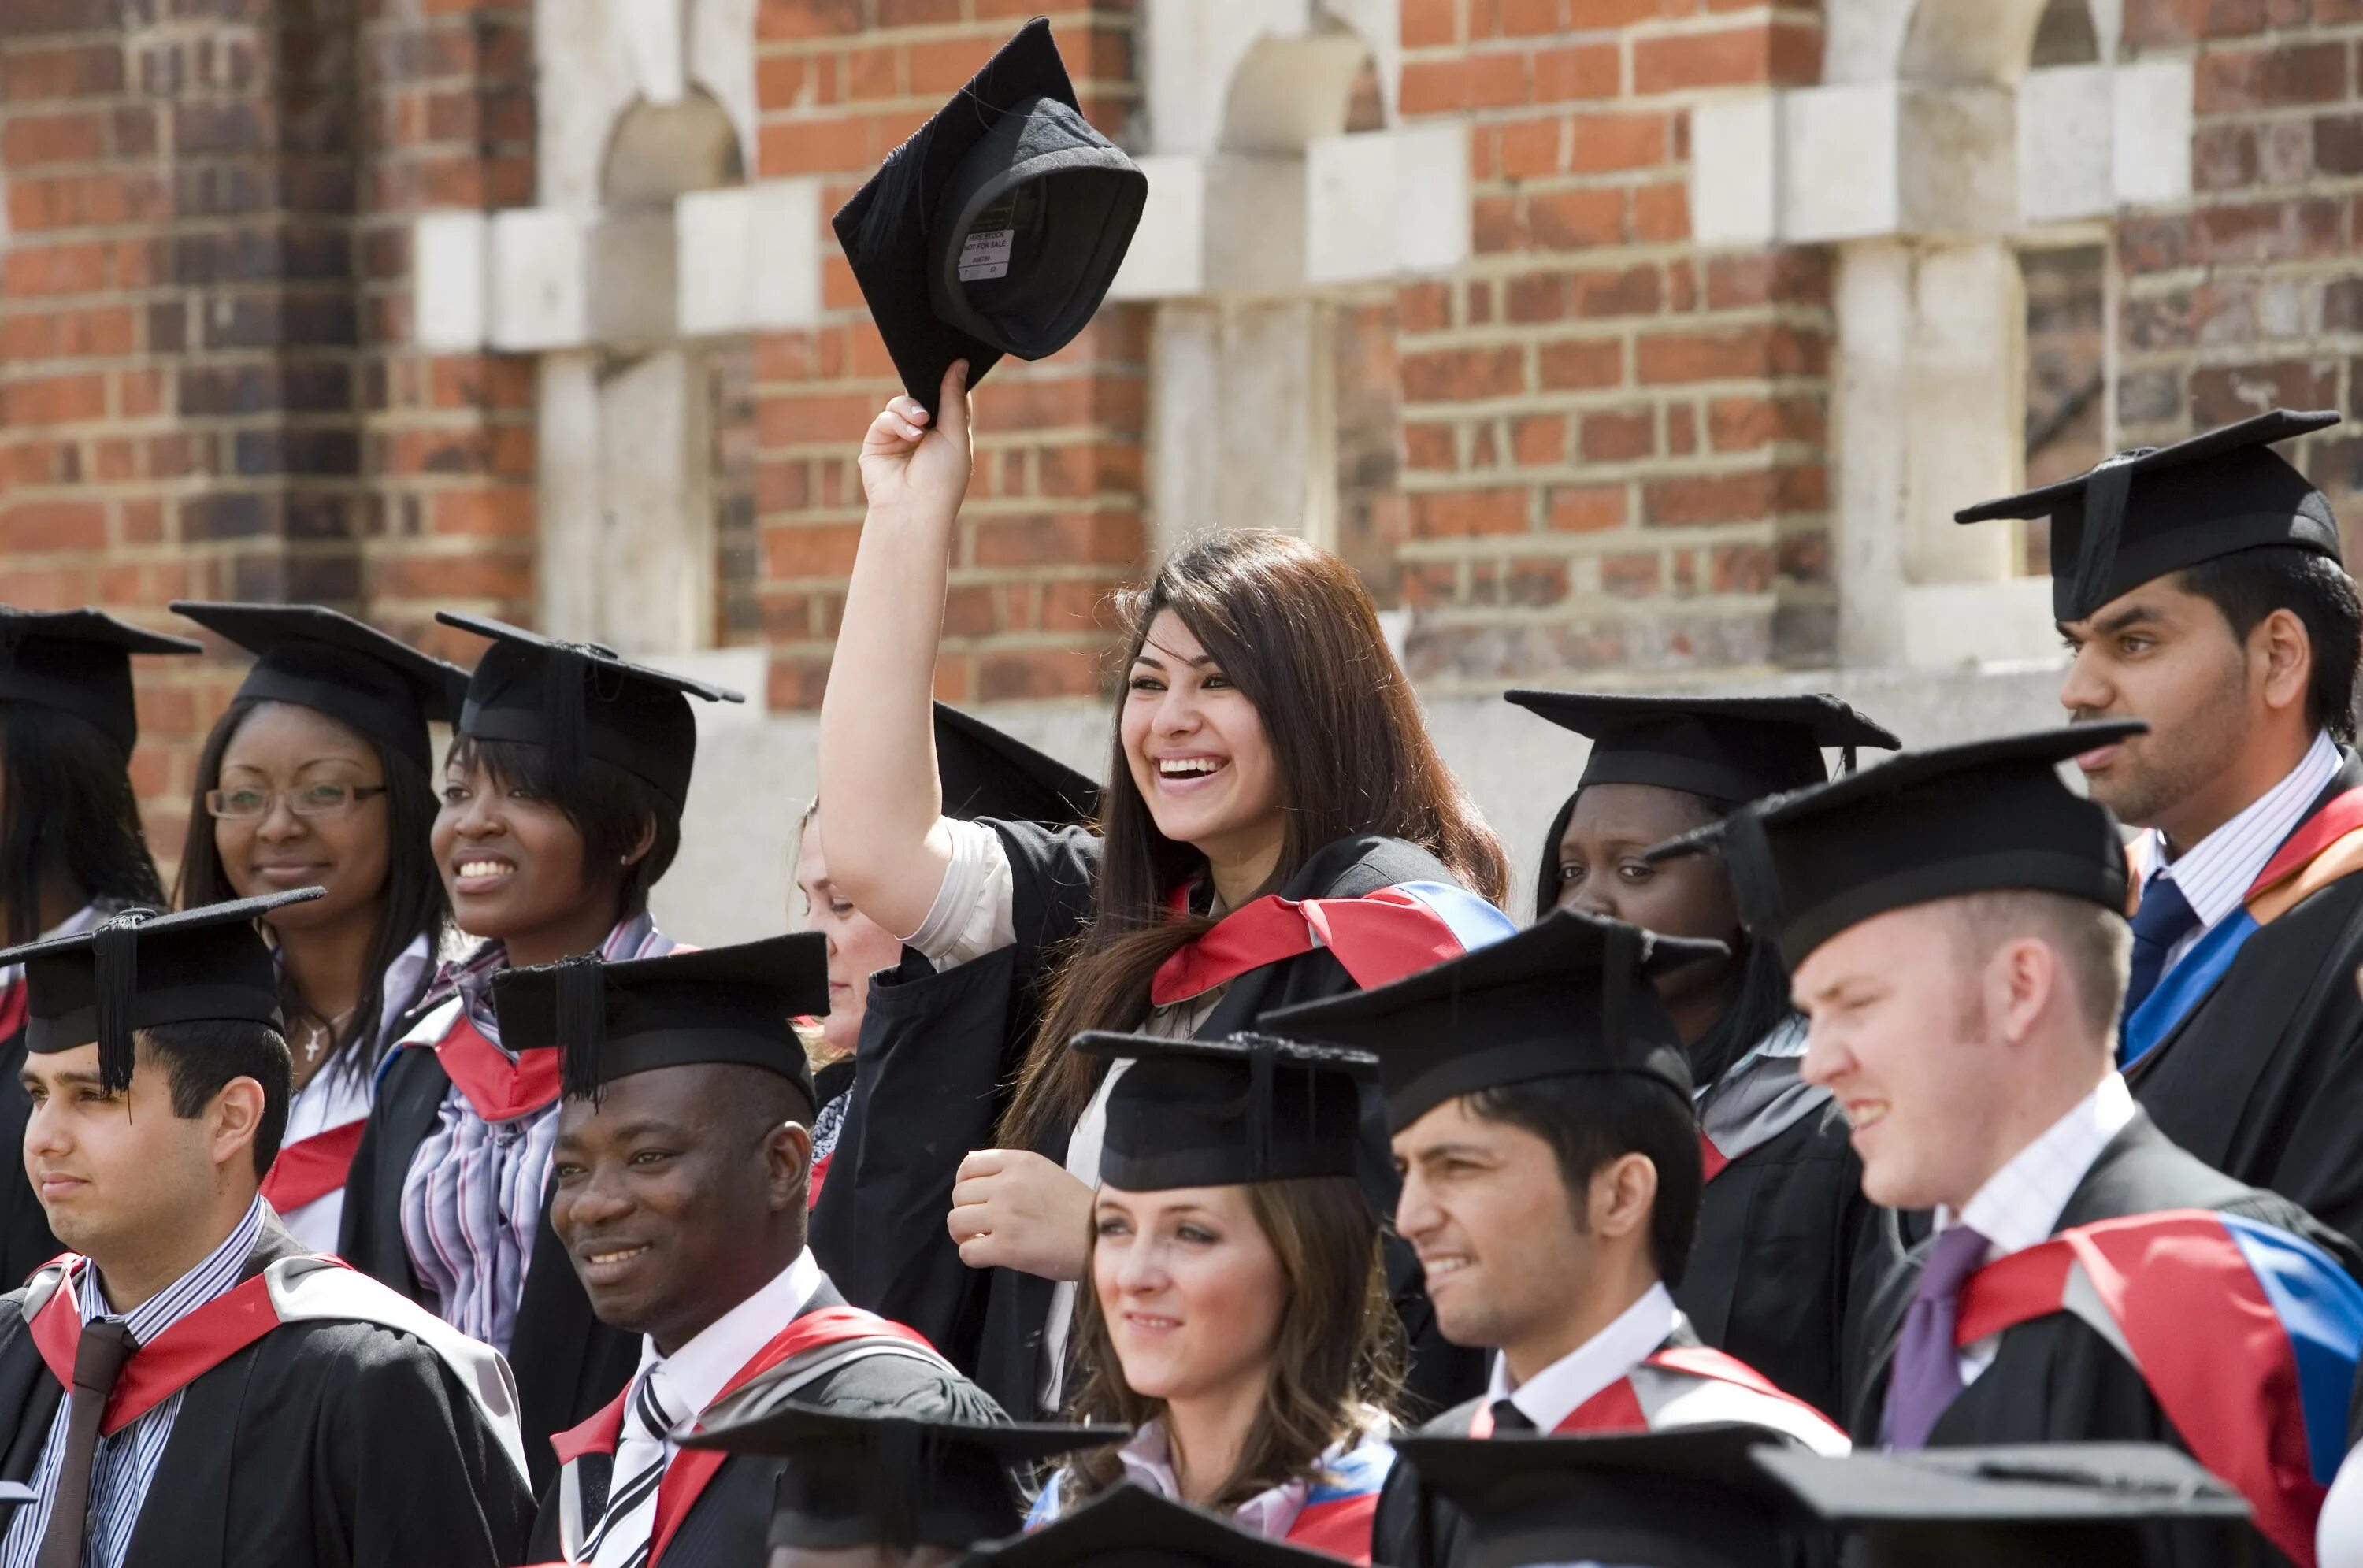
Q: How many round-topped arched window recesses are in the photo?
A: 3